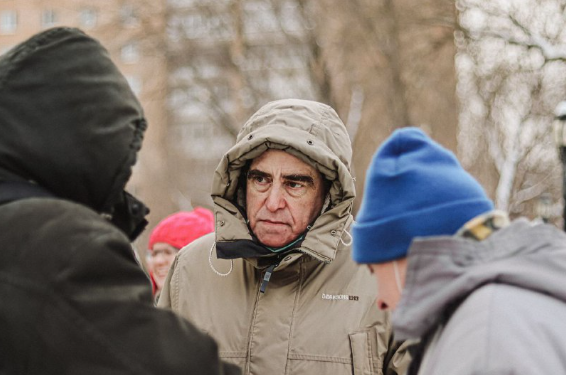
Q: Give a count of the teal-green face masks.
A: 1